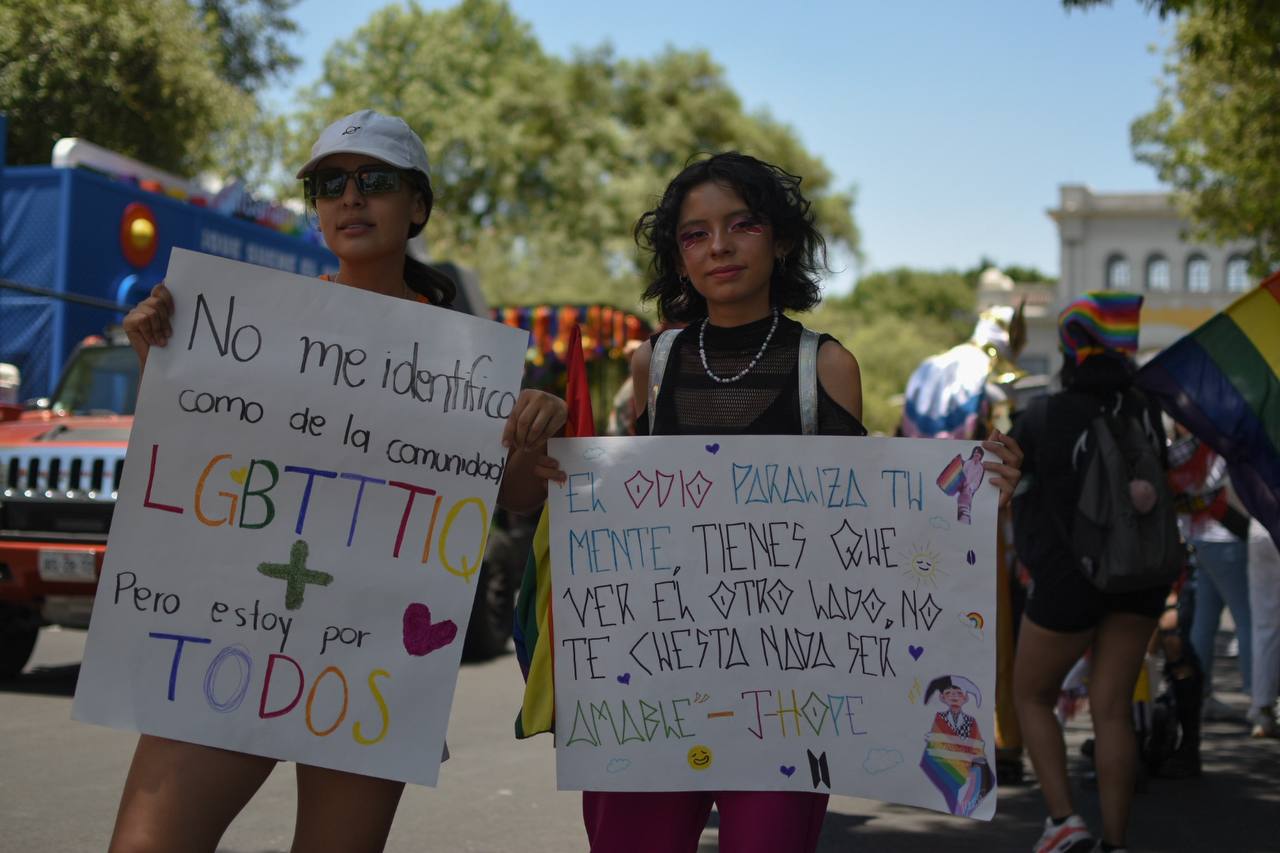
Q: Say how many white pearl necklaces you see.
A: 1